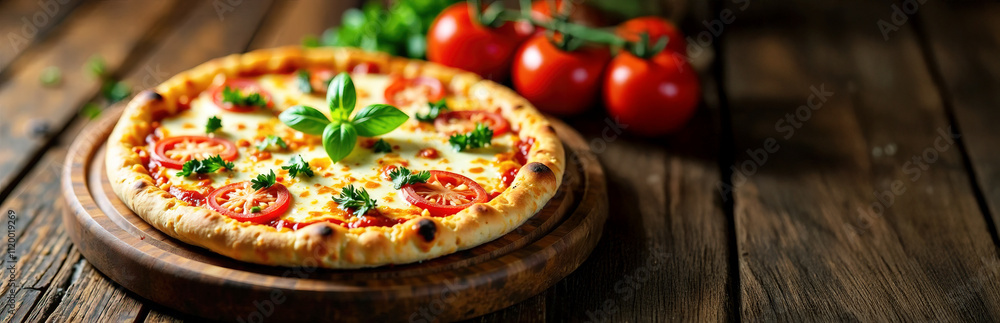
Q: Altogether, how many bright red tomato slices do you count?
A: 6